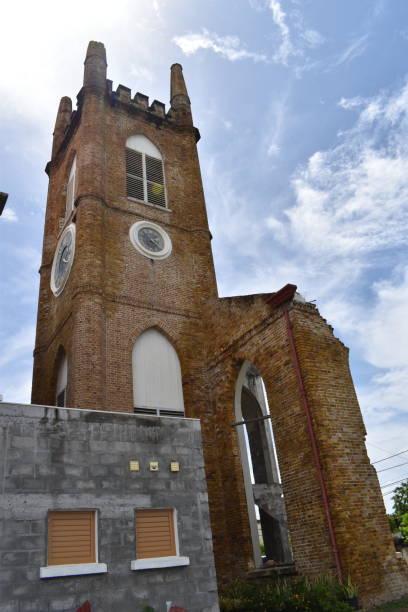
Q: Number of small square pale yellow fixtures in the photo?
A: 3